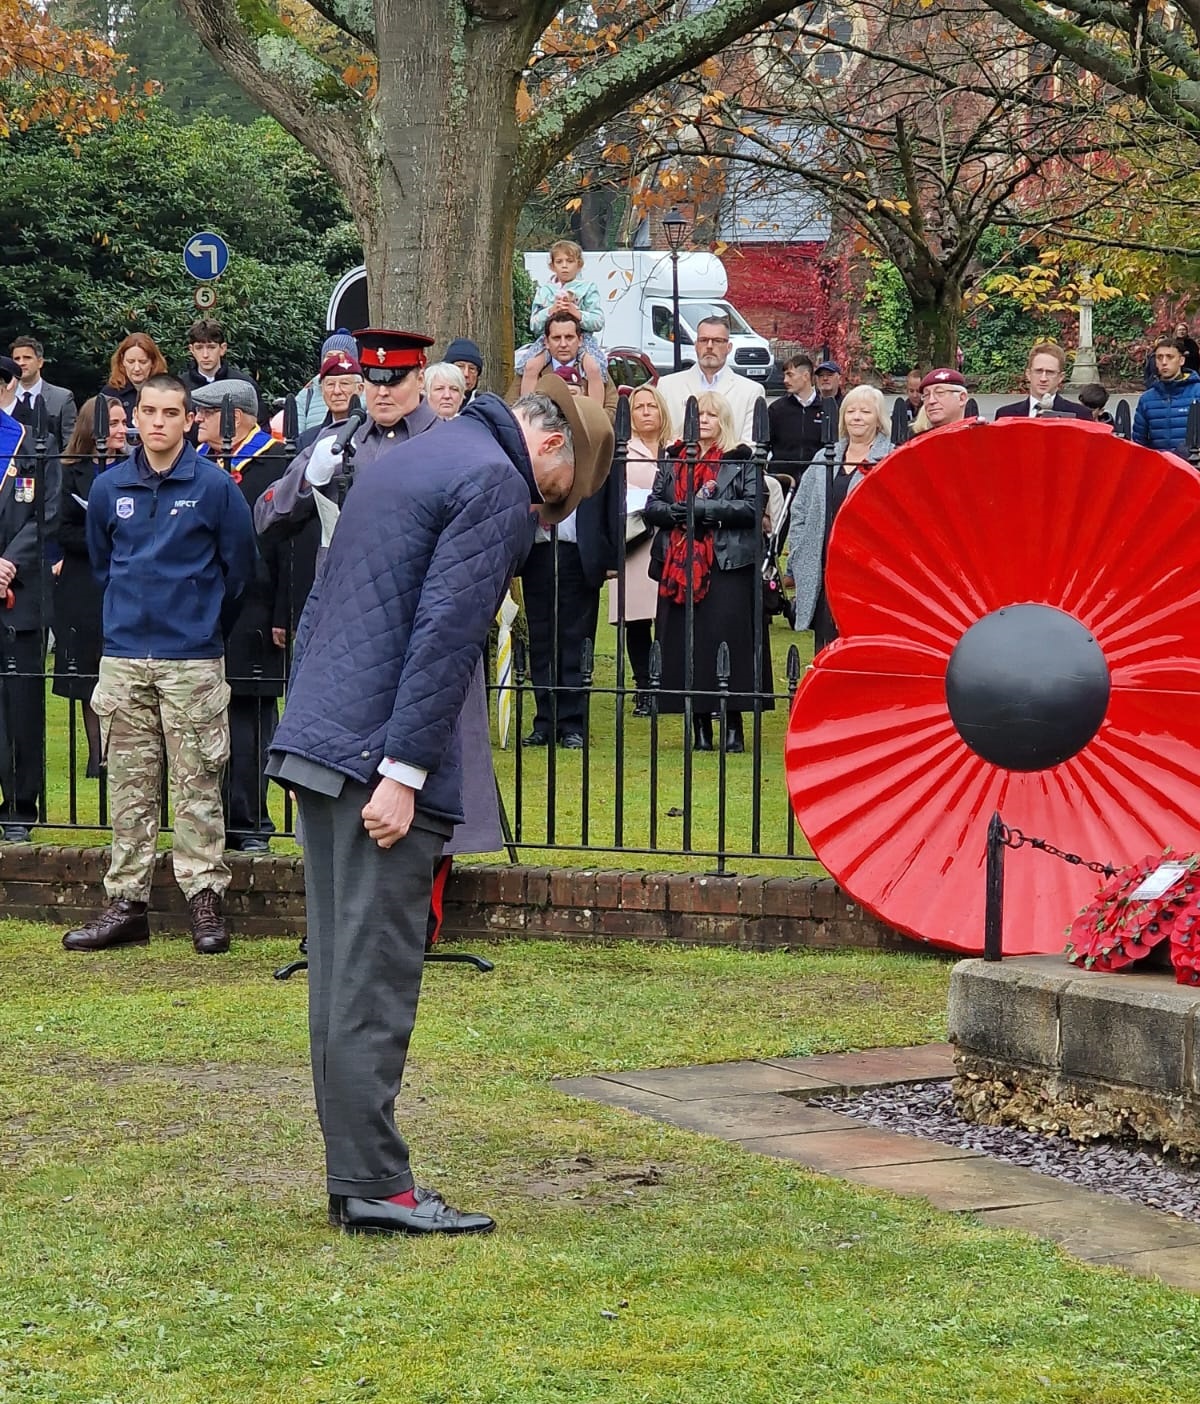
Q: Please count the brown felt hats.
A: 1